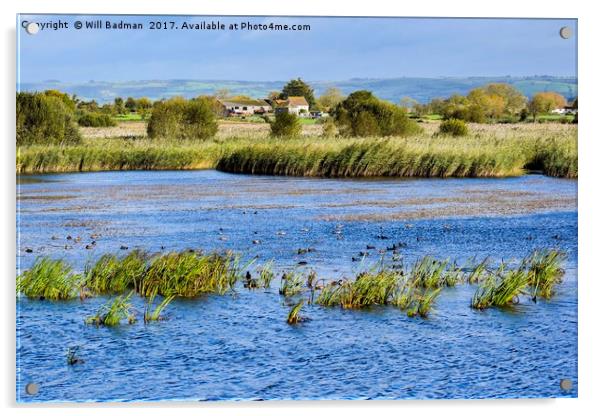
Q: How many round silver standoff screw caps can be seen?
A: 4